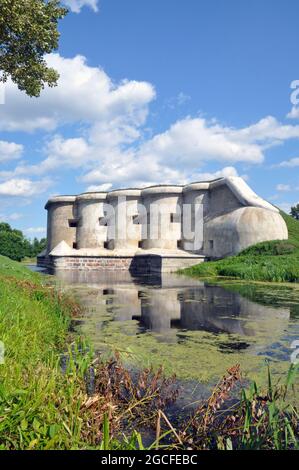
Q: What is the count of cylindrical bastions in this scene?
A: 5